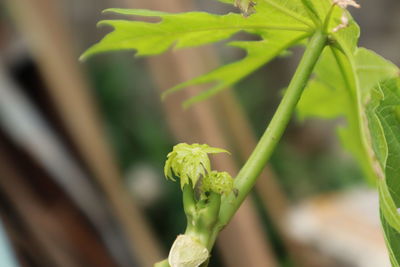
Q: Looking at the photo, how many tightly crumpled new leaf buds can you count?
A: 2